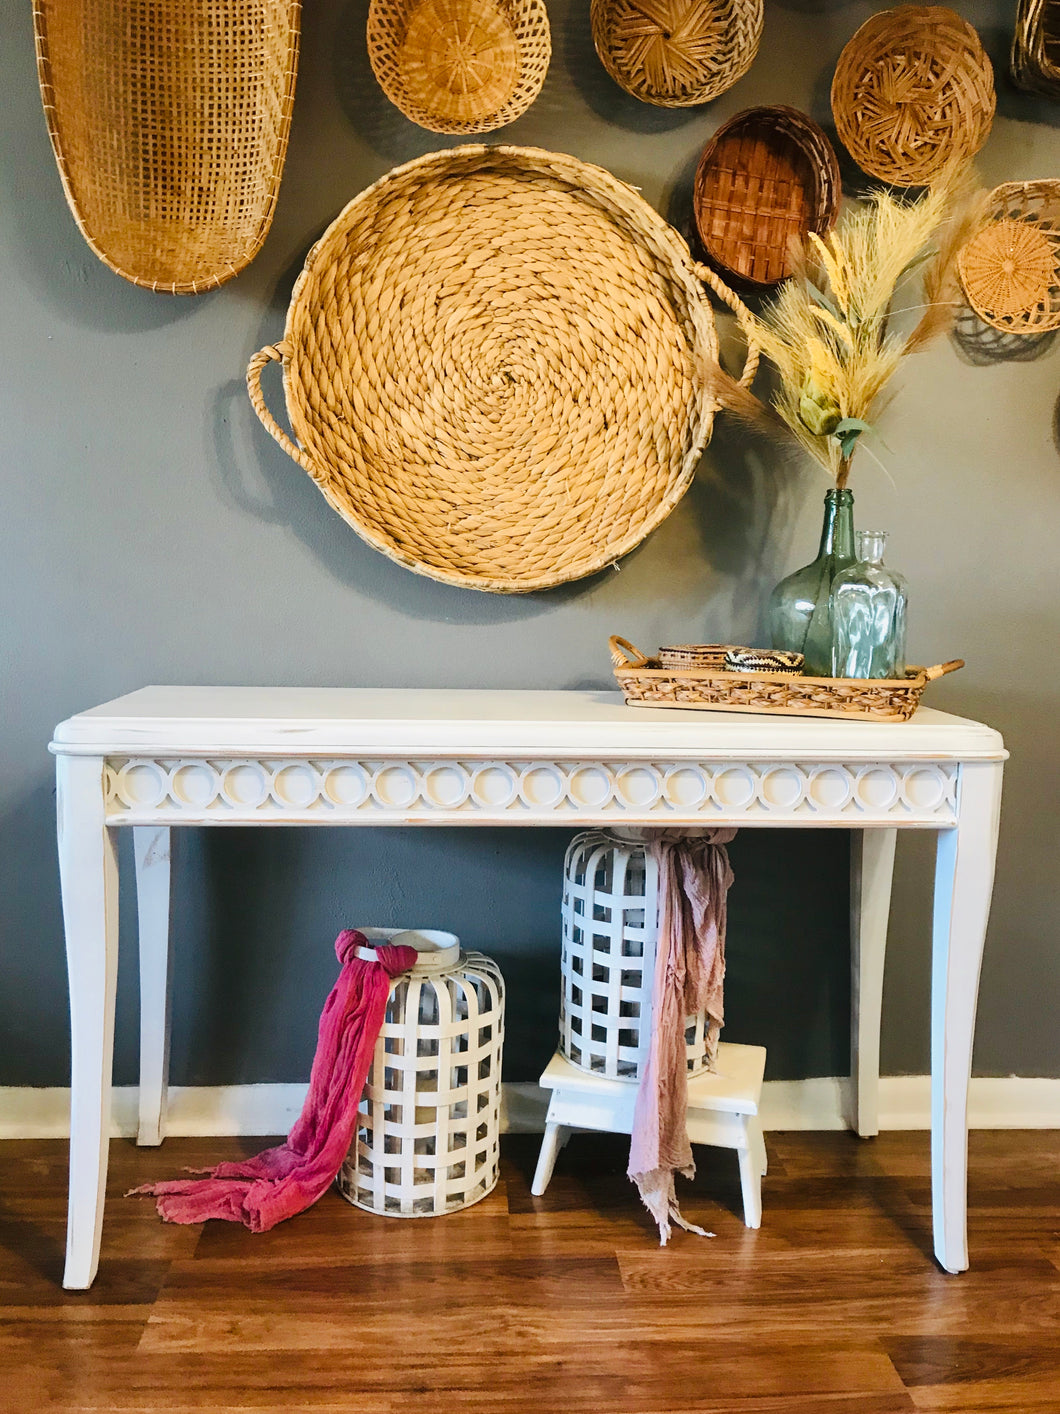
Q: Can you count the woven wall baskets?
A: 8